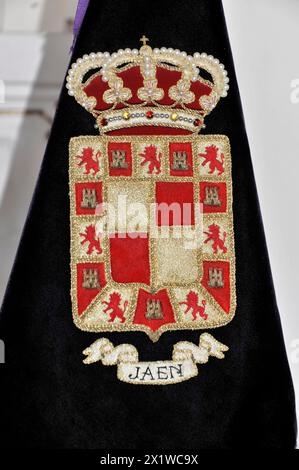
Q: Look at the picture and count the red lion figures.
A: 7